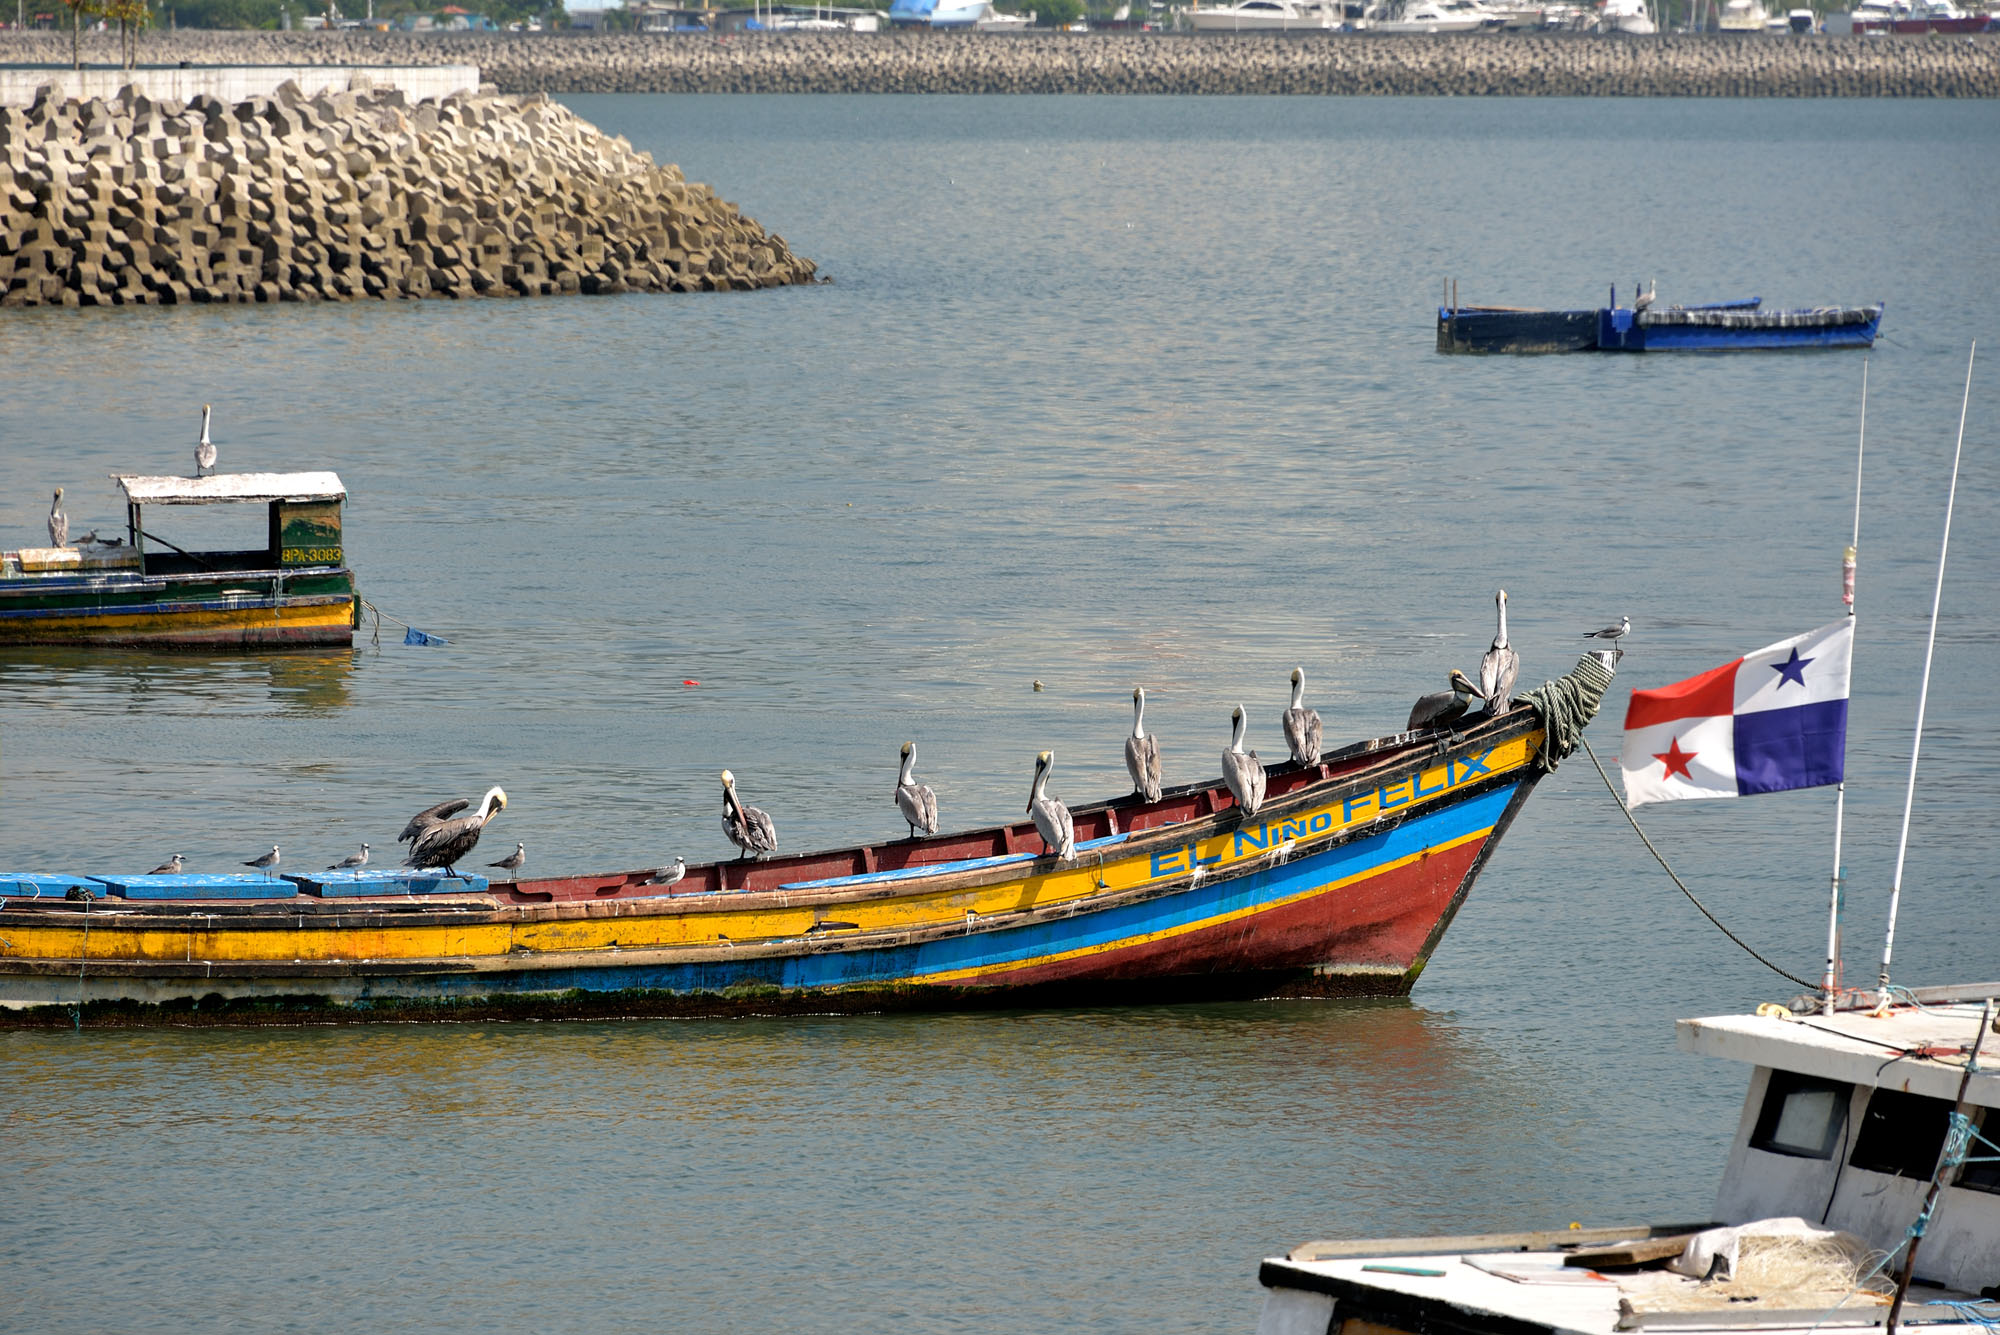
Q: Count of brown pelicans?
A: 12